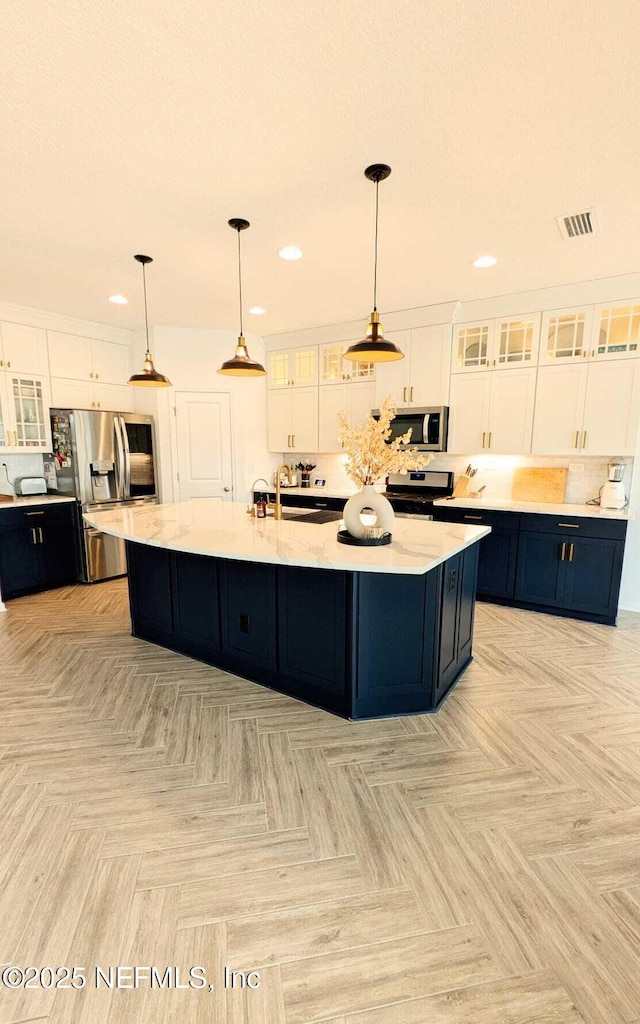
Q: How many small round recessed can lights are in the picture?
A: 4